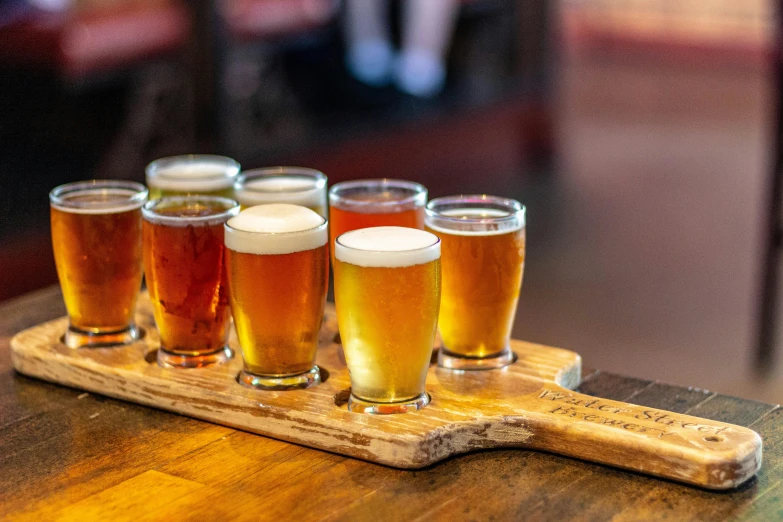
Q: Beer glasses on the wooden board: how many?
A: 8